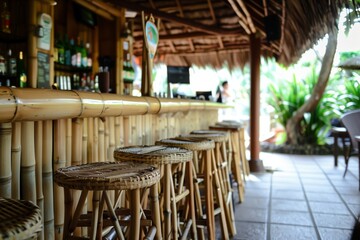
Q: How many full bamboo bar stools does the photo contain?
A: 5